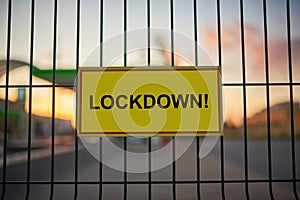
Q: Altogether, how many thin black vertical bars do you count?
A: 13